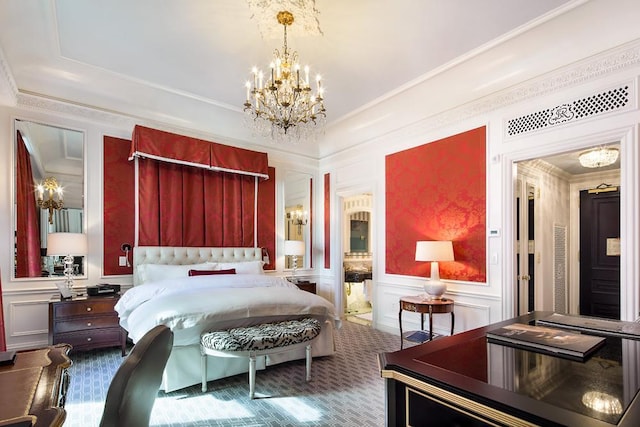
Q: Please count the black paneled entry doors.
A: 1